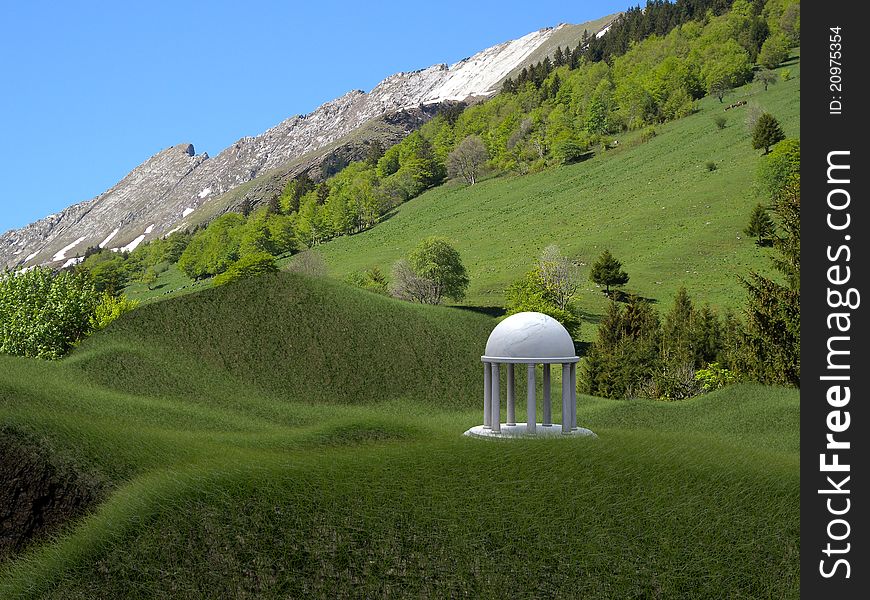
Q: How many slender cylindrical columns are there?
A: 7